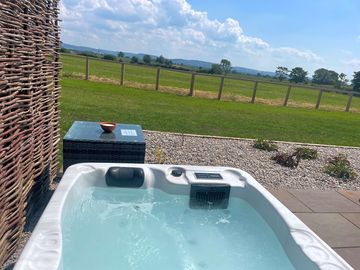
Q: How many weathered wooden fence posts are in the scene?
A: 9